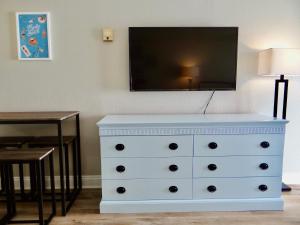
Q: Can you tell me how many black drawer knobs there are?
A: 12